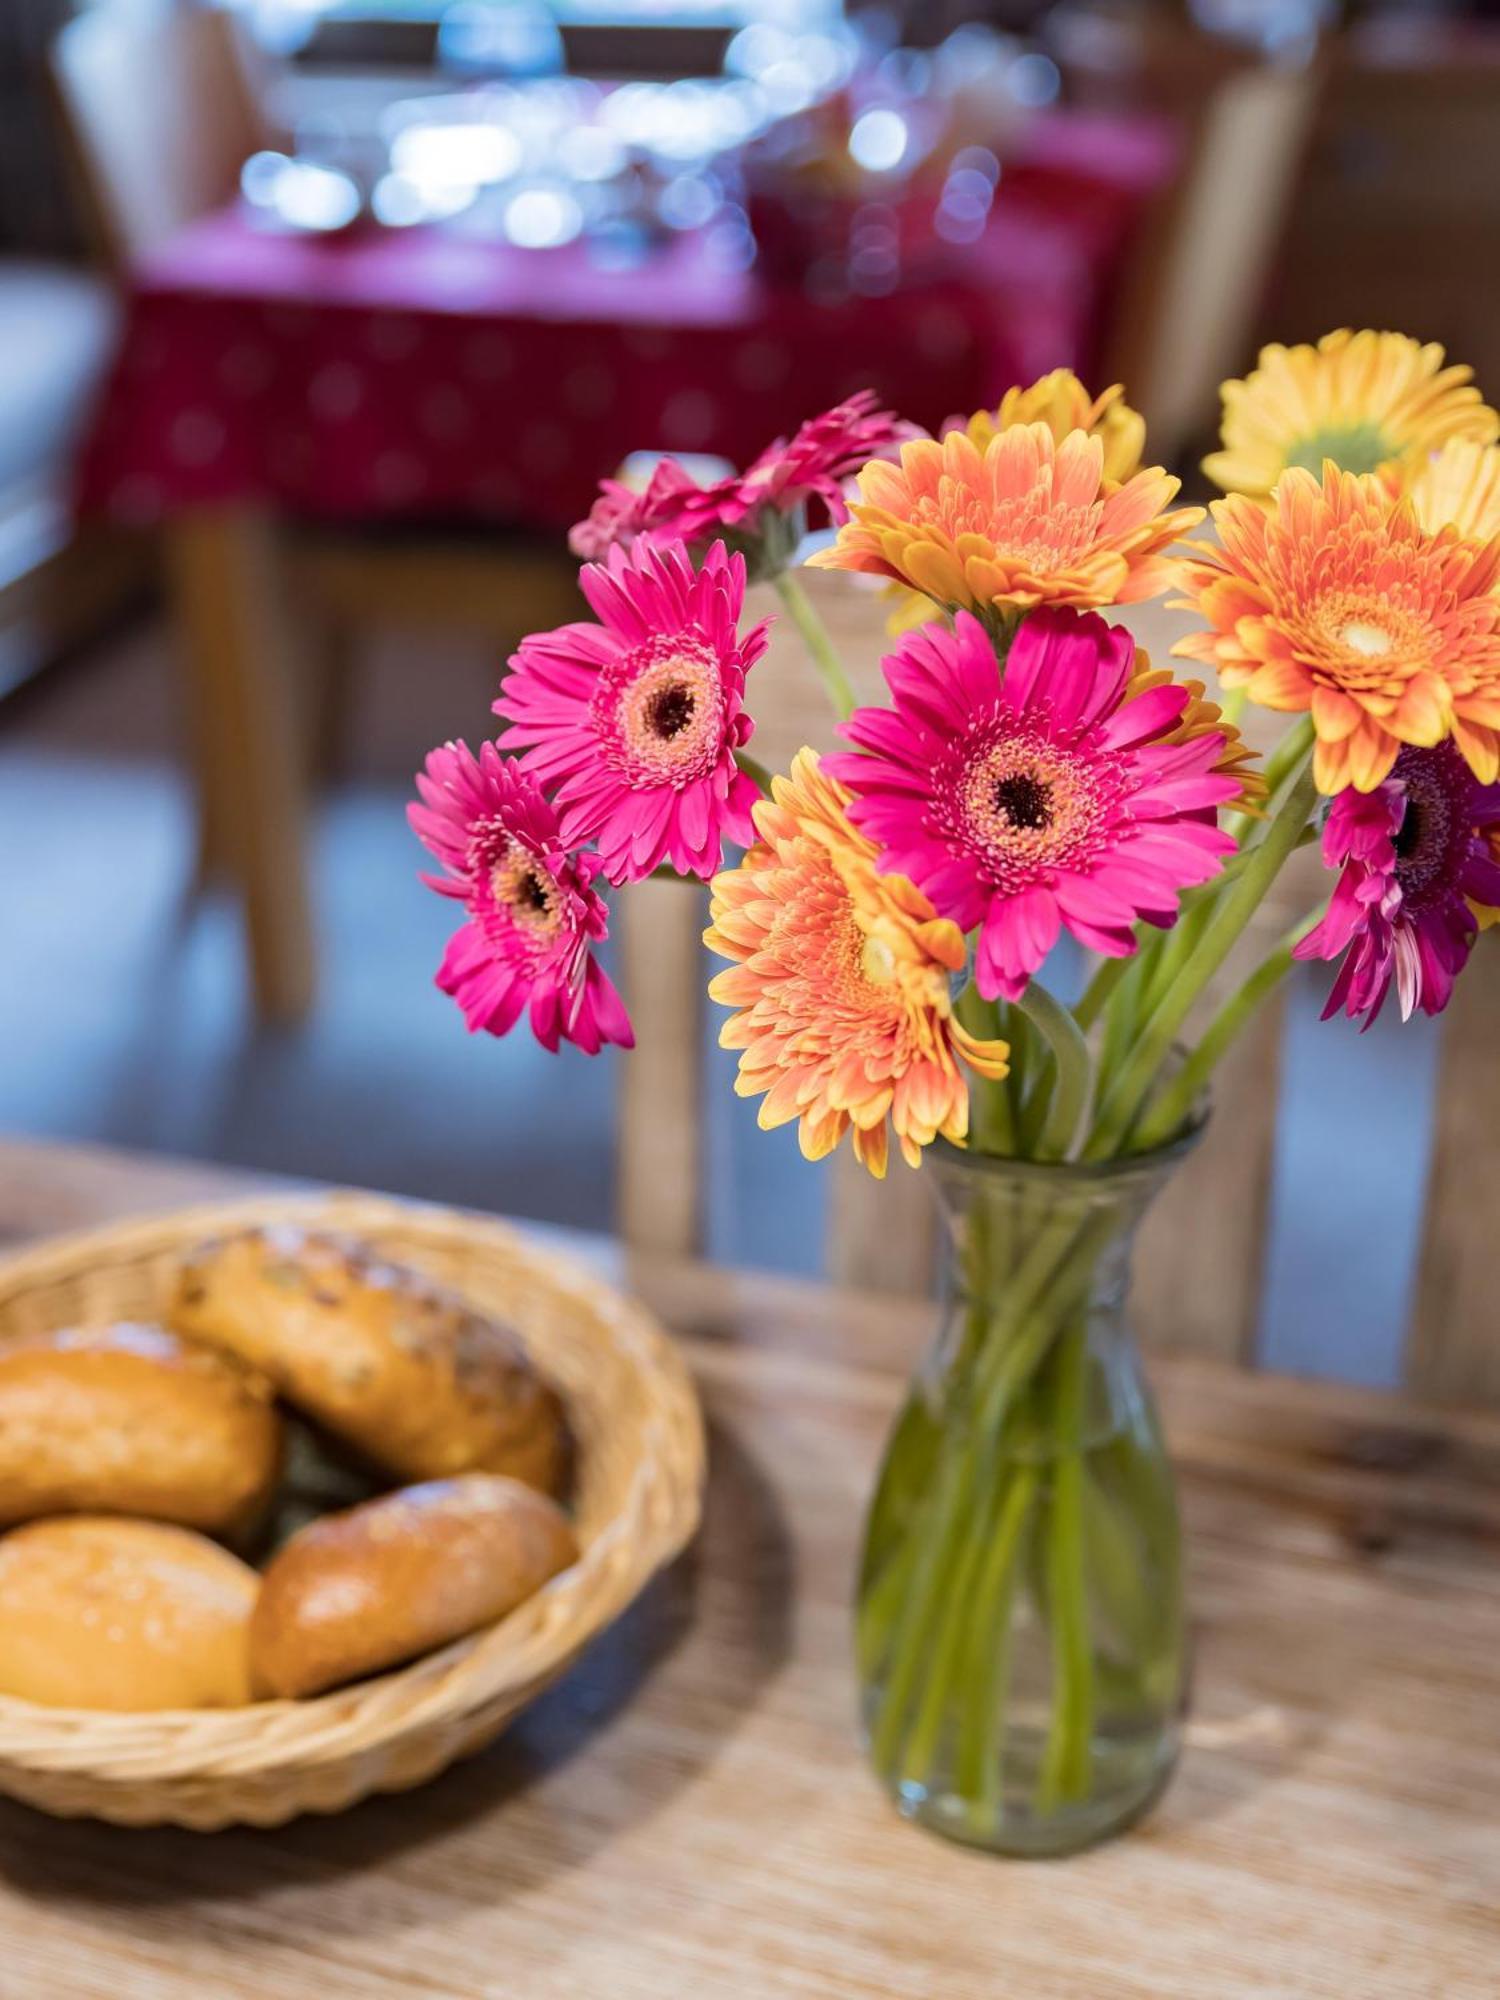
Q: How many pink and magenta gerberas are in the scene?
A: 5